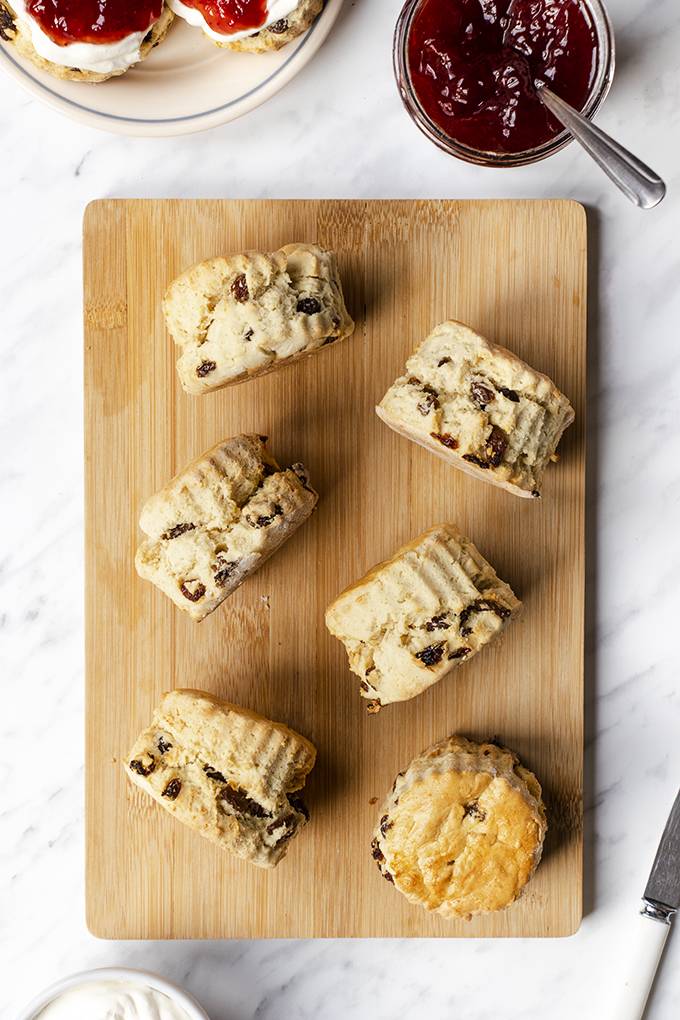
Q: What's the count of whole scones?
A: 6